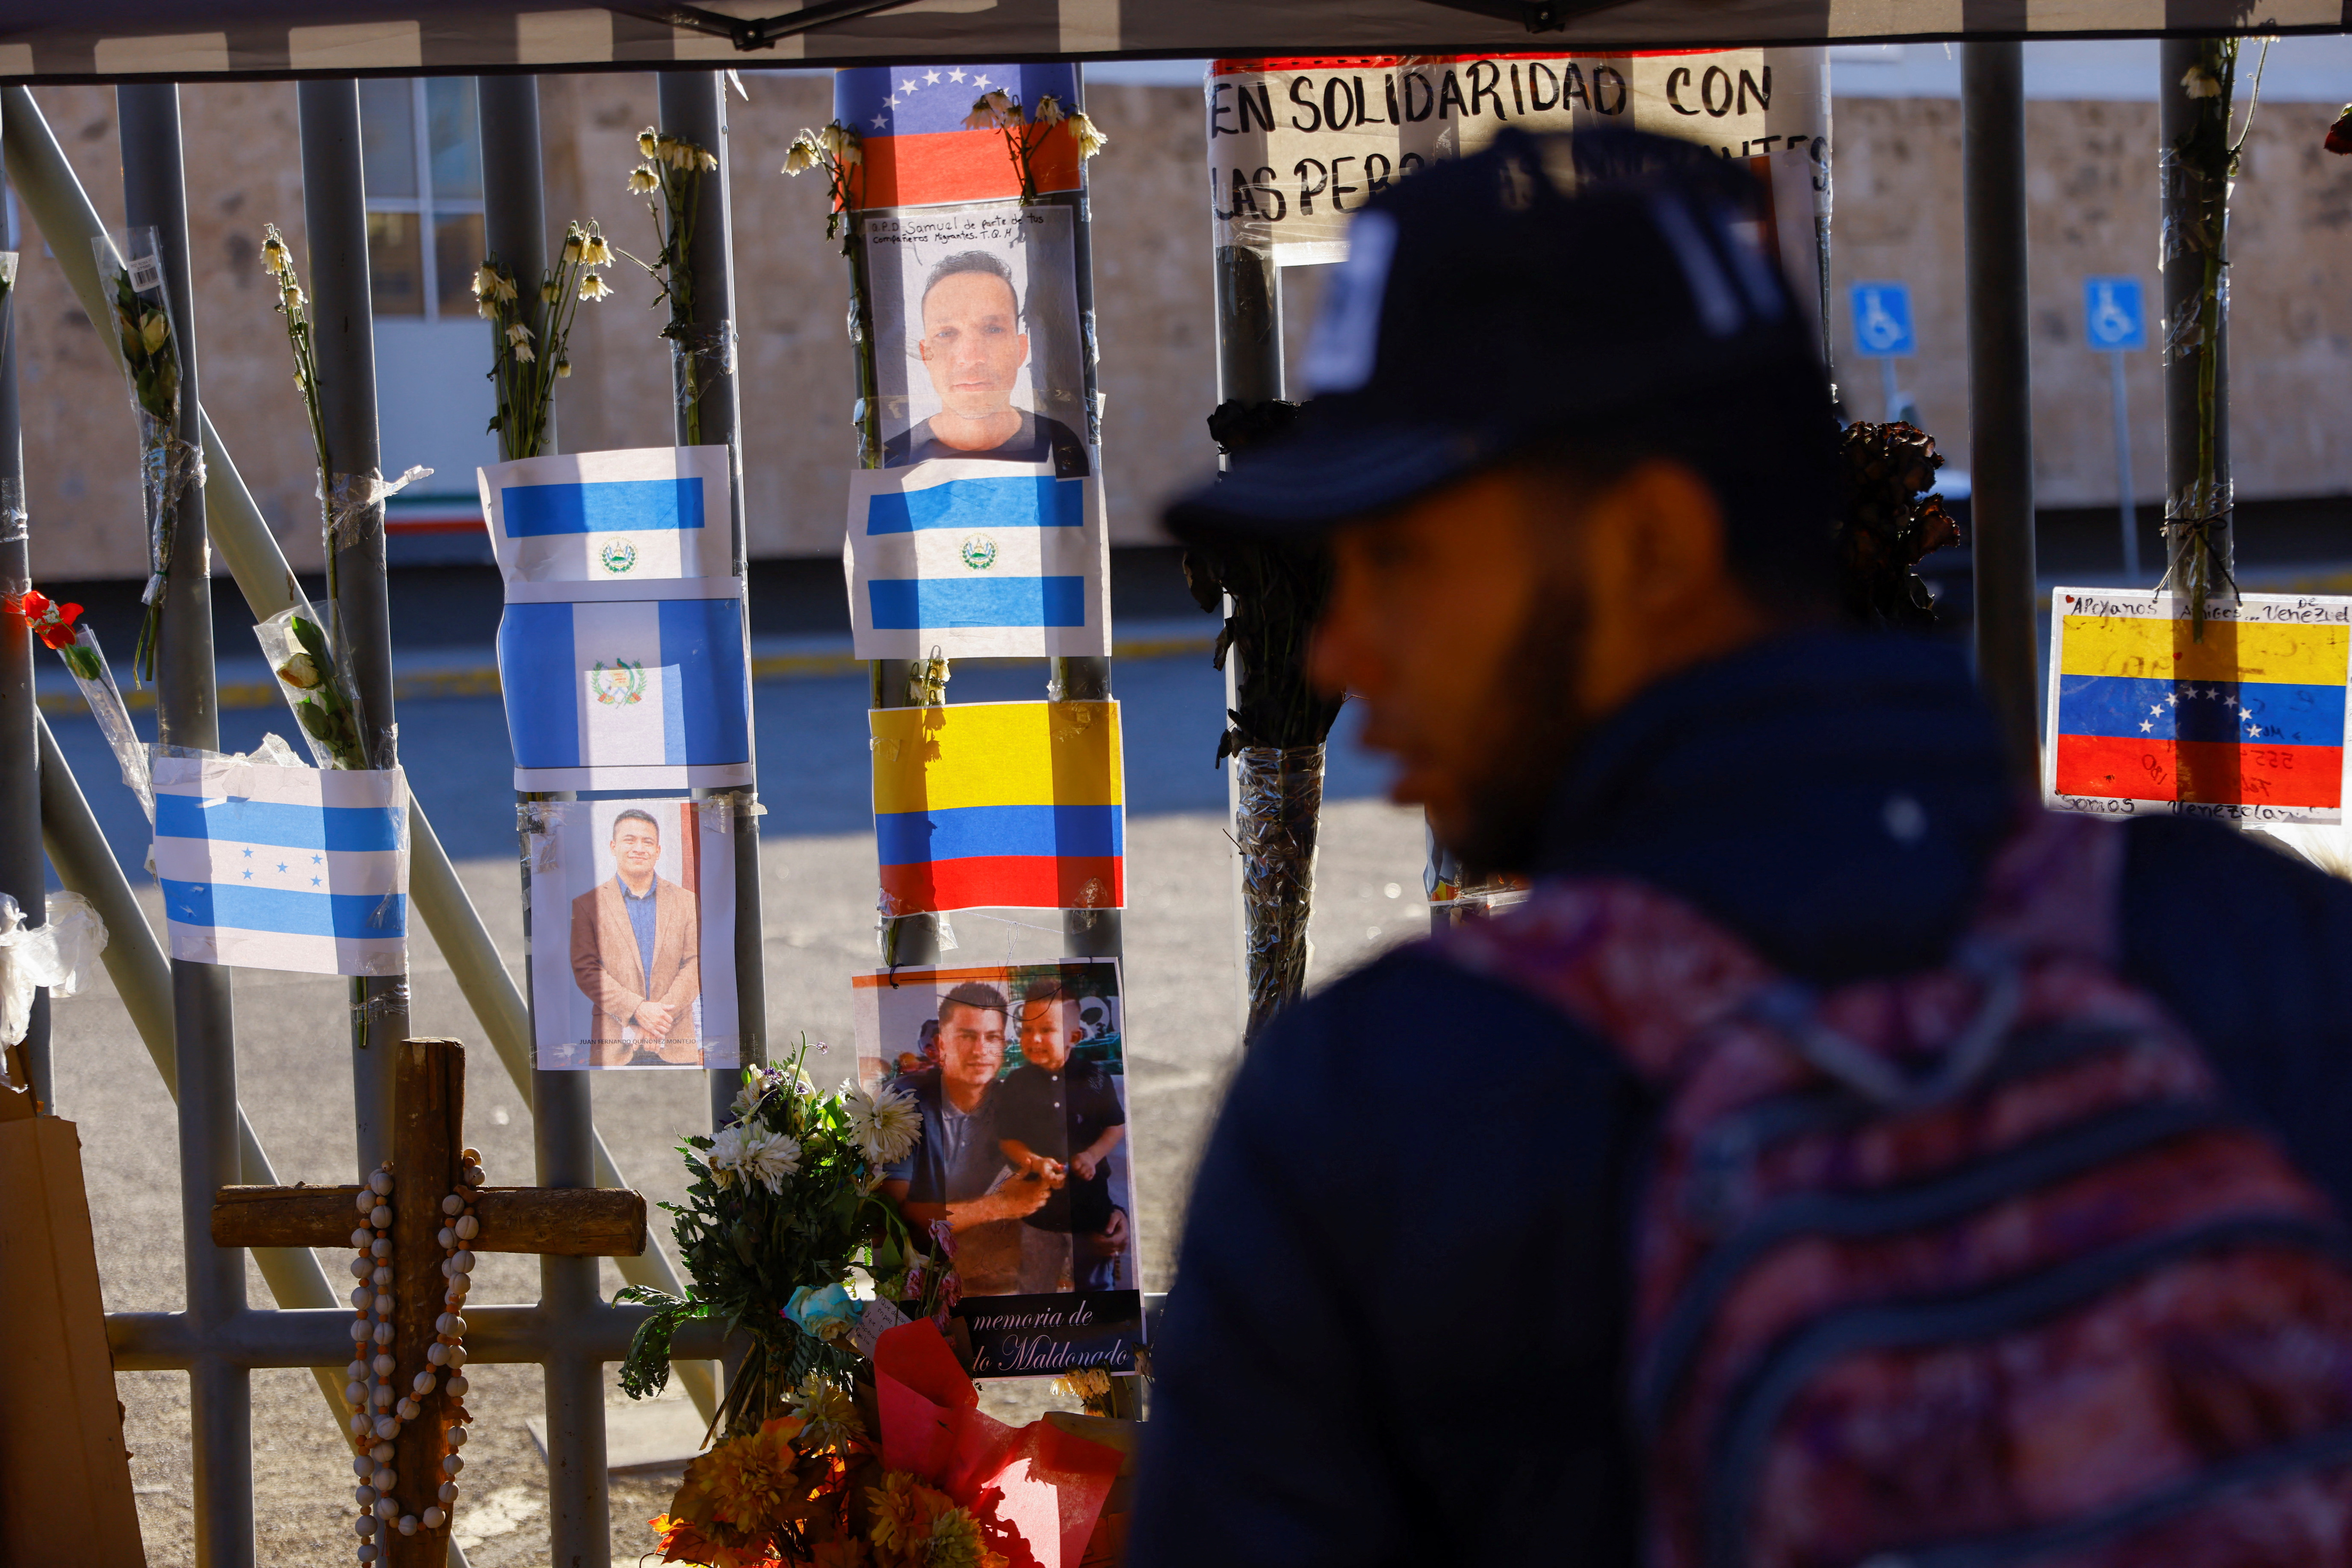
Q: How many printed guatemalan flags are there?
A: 1